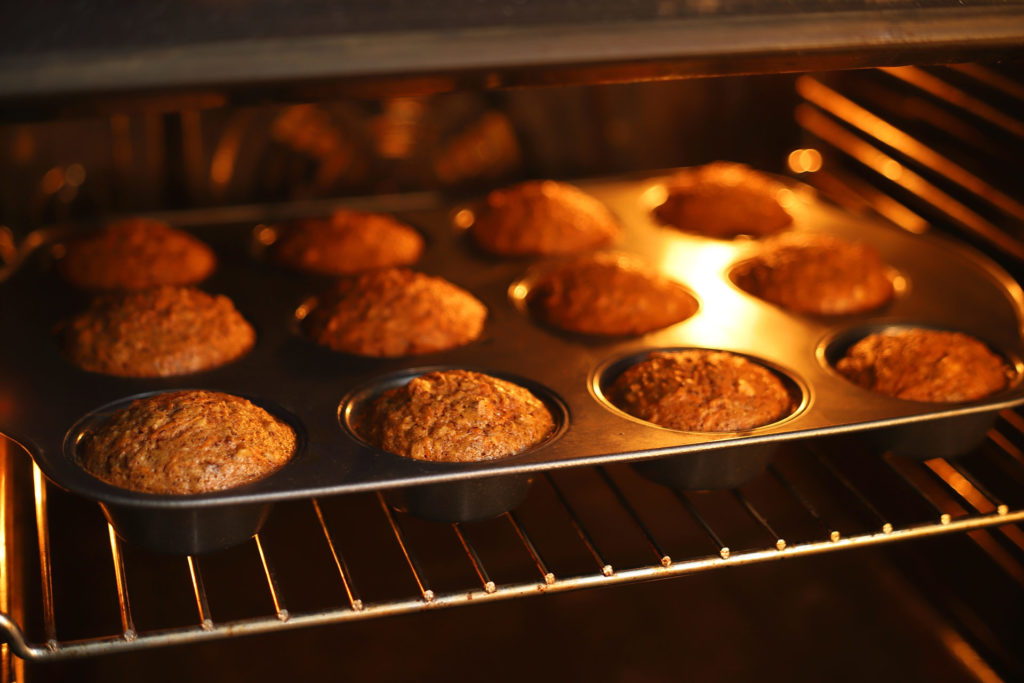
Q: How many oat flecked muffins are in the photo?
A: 12